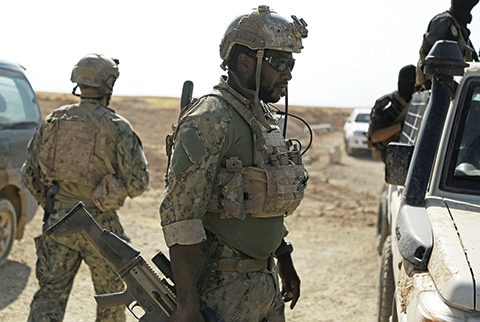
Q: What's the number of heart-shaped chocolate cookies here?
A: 0